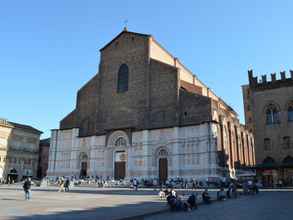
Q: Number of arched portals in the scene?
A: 3